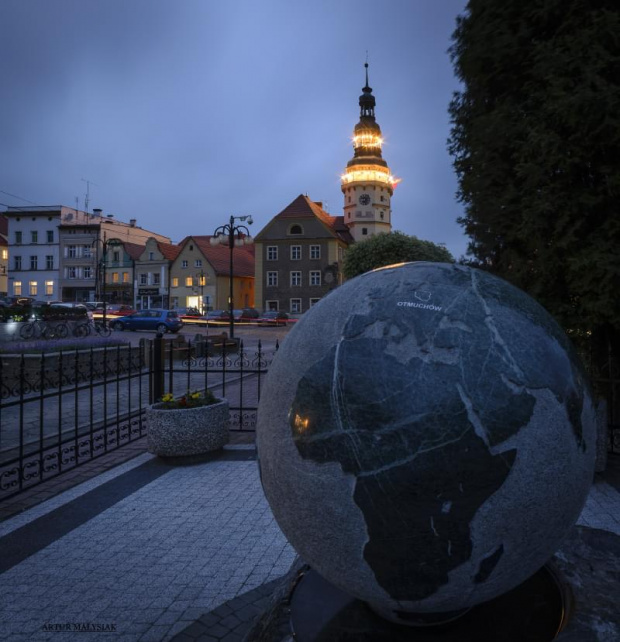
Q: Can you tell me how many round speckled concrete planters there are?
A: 1